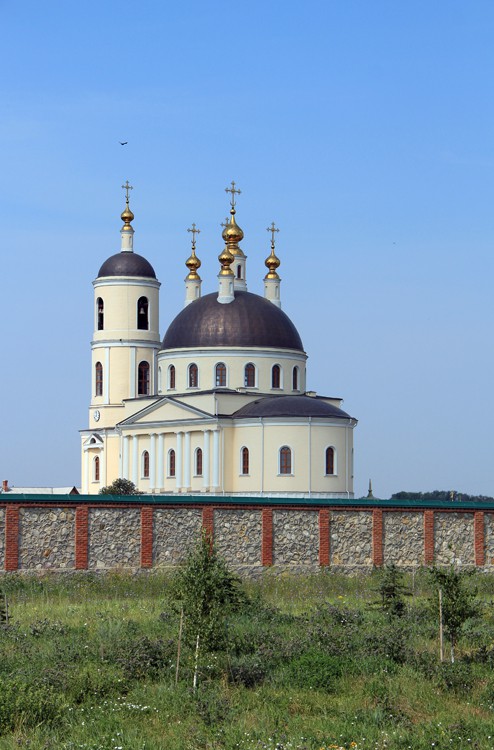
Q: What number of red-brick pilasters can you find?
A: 9